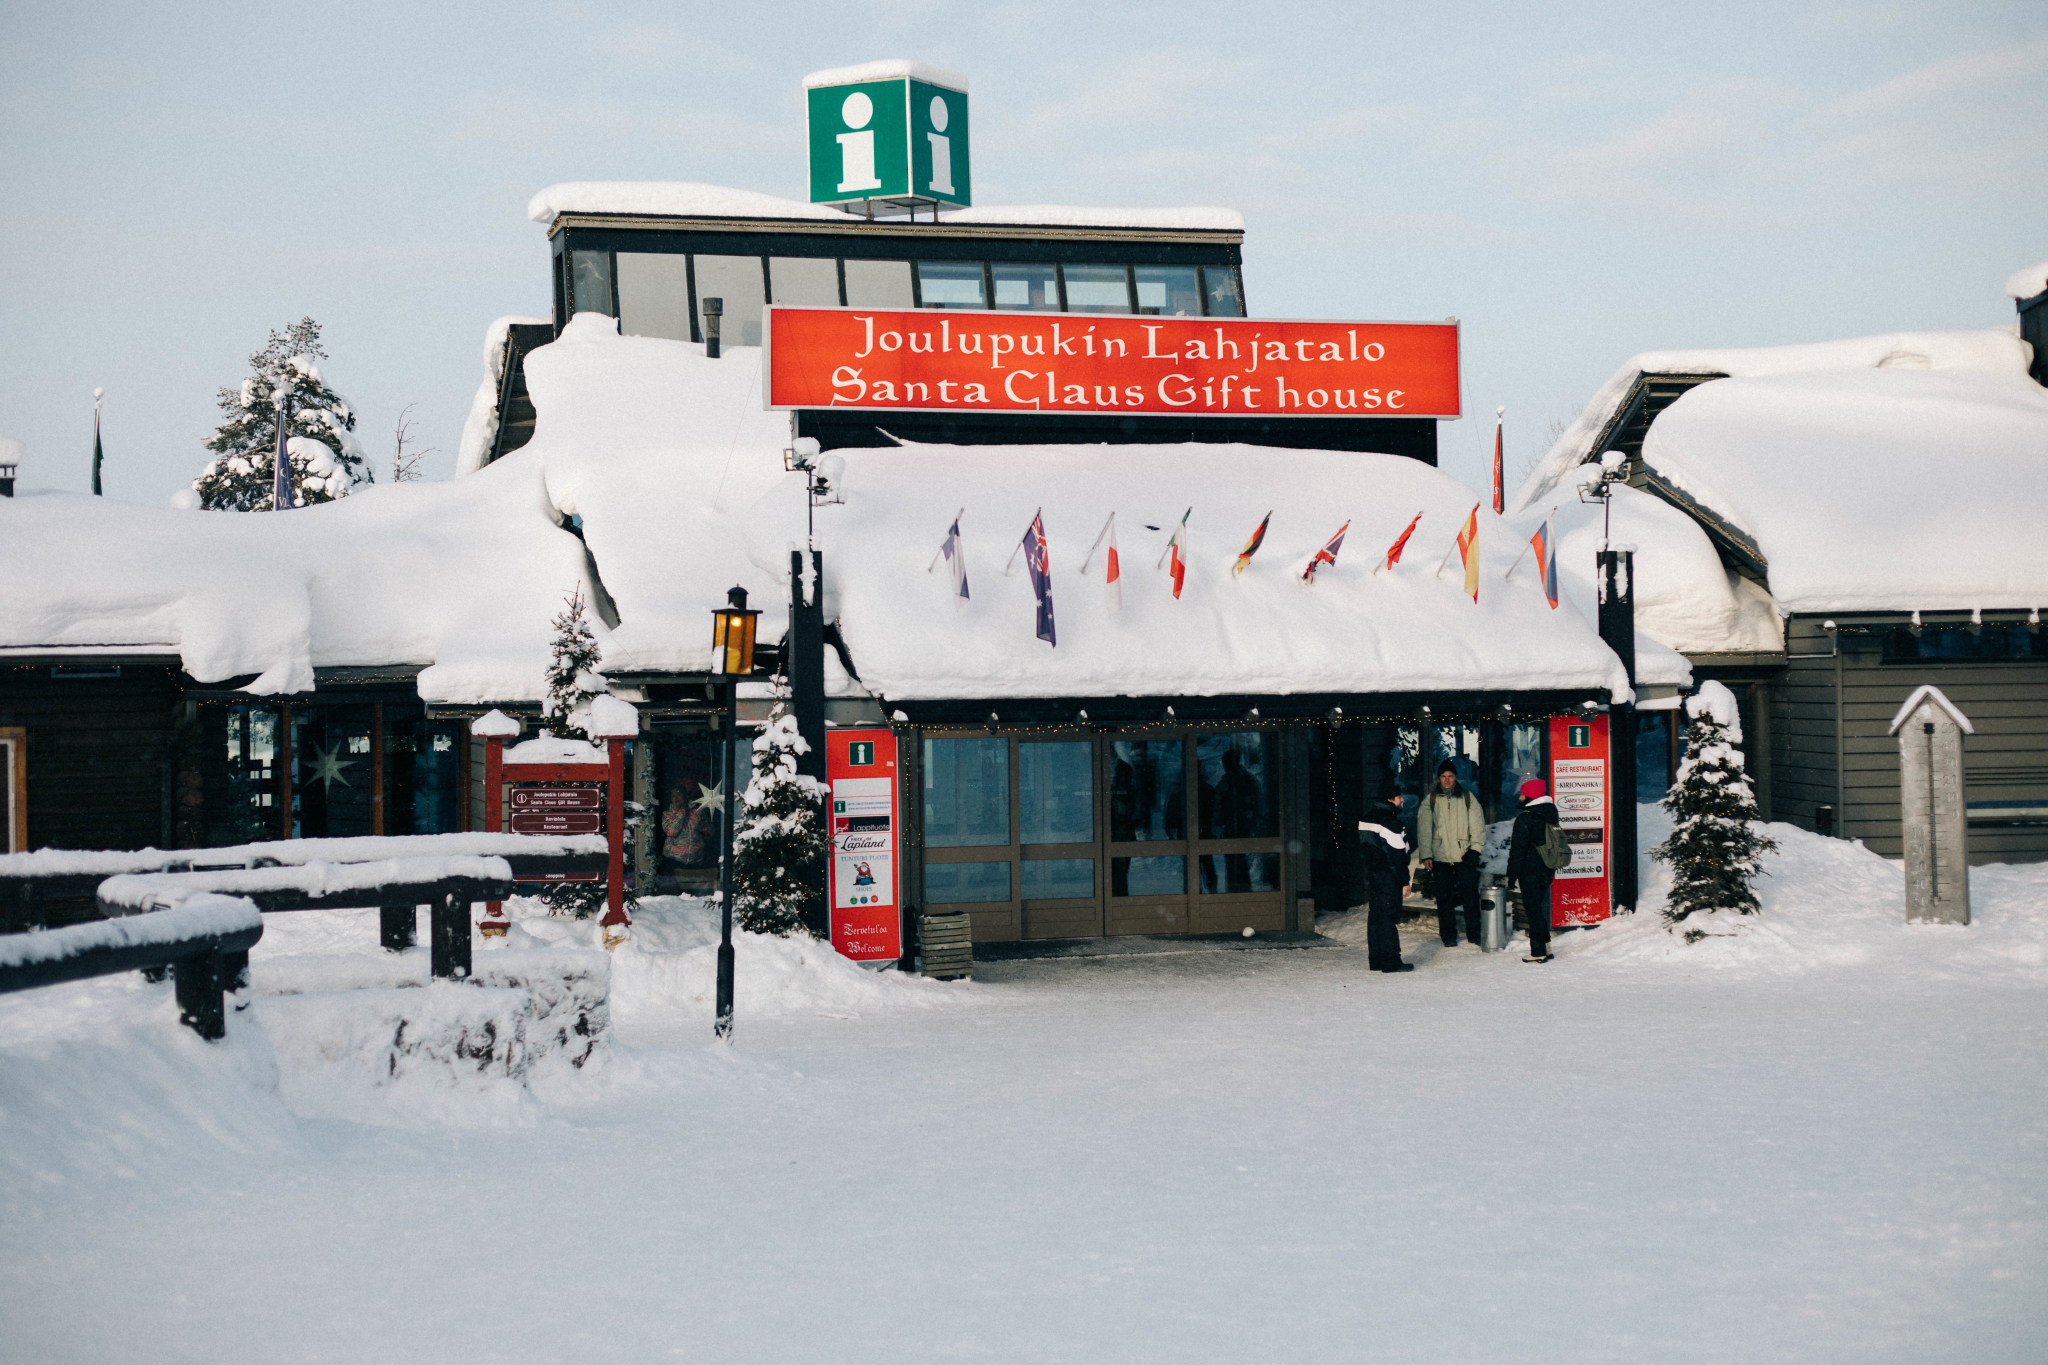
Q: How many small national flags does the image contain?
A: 9